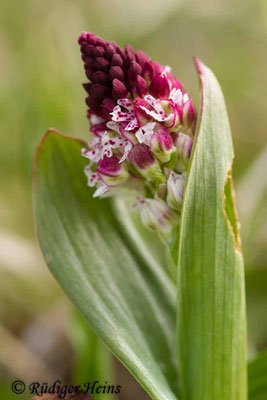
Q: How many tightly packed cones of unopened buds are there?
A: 1